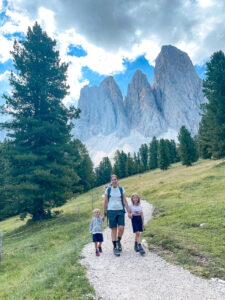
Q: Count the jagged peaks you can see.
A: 3